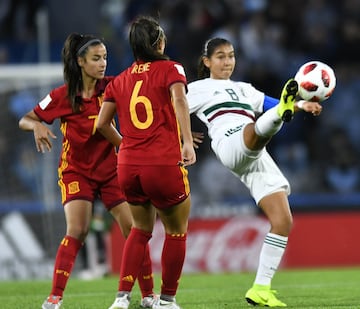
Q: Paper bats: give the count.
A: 0